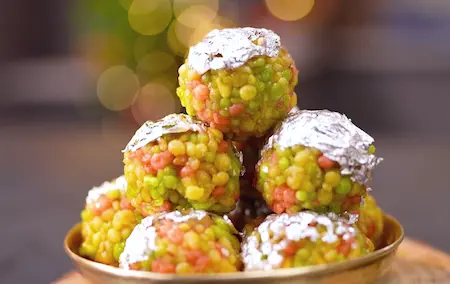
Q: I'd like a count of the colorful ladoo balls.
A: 7